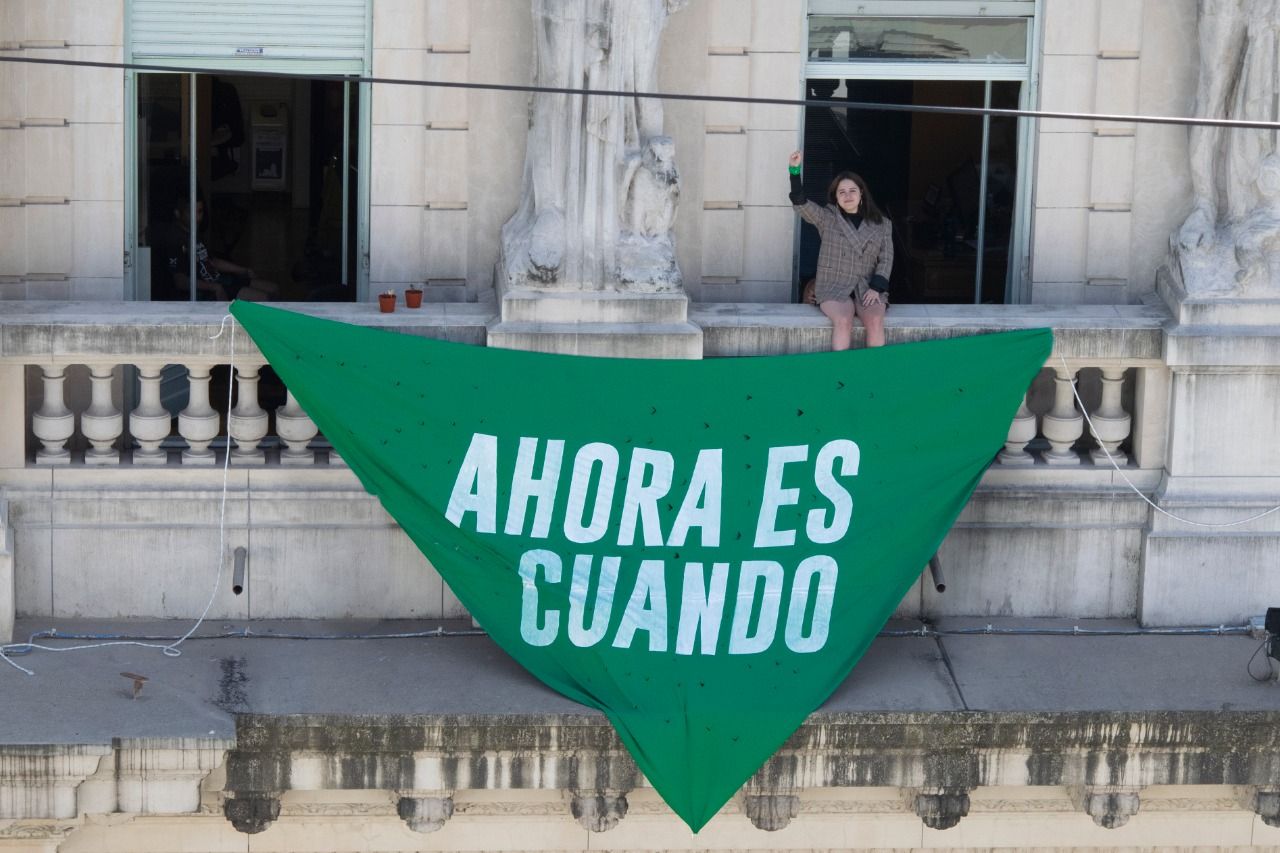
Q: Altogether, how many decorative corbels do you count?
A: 7